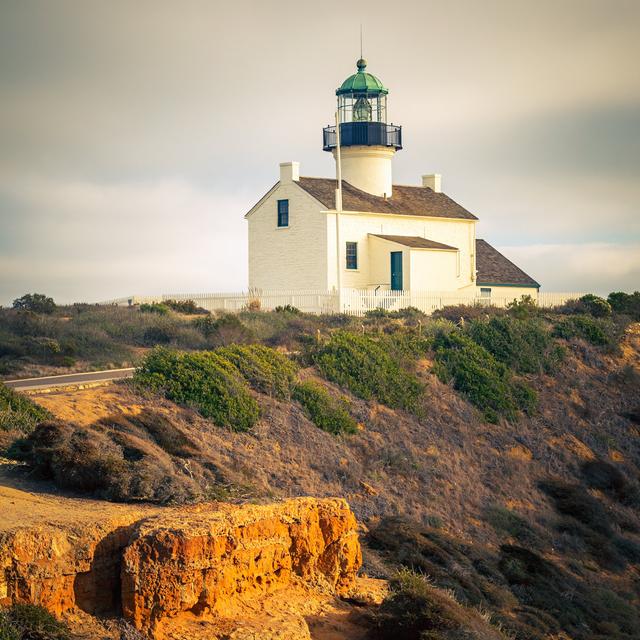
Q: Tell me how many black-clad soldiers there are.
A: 0